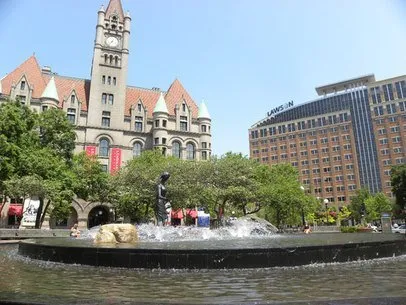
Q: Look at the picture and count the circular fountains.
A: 1